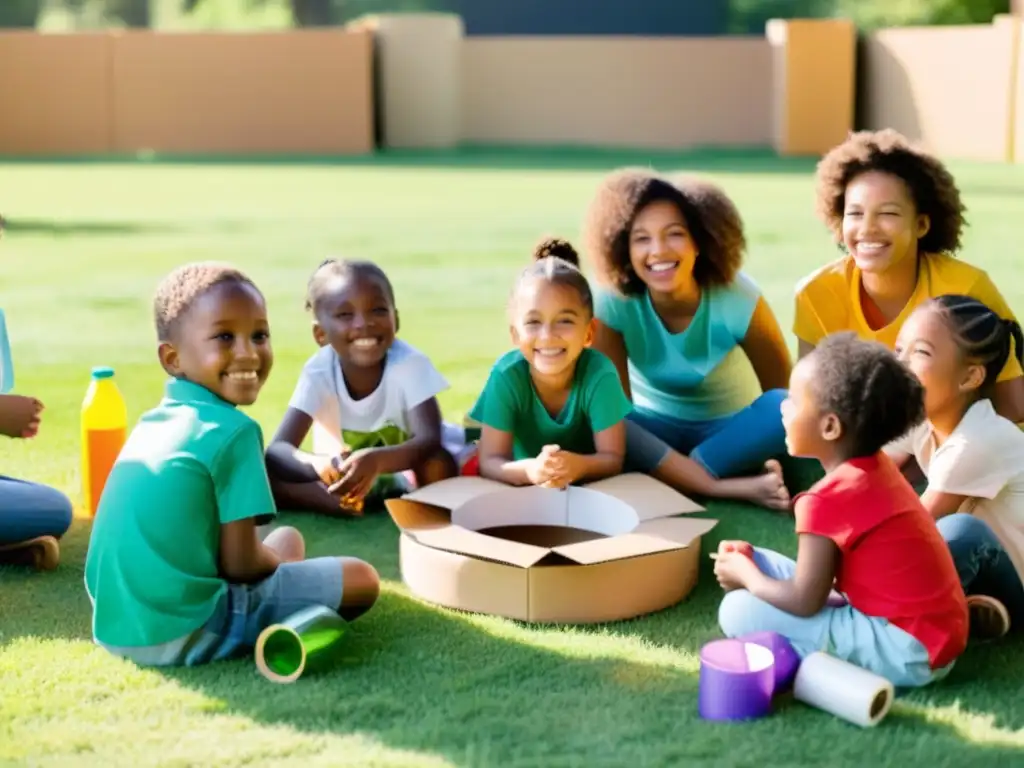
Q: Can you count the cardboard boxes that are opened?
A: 1